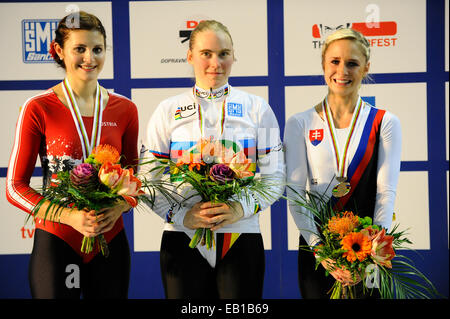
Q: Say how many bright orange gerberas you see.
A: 1